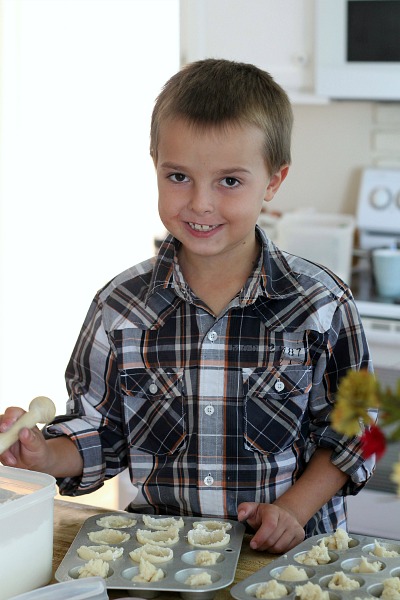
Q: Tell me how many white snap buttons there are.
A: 5